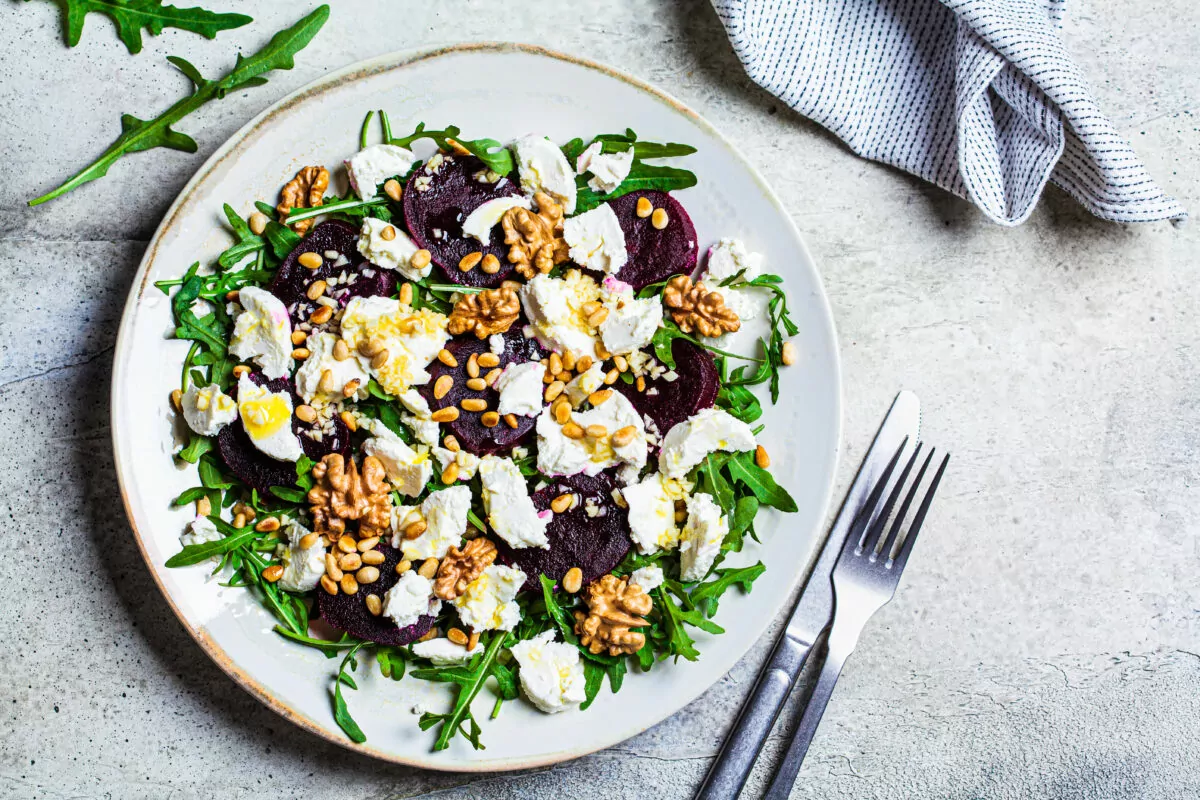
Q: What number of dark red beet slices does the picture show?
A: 8